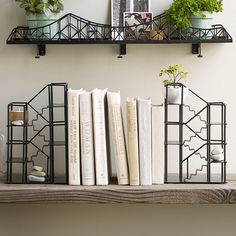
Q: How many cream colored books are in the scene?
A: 7